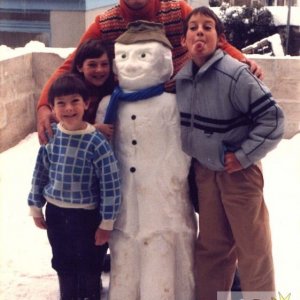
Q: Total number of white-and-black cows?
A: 0